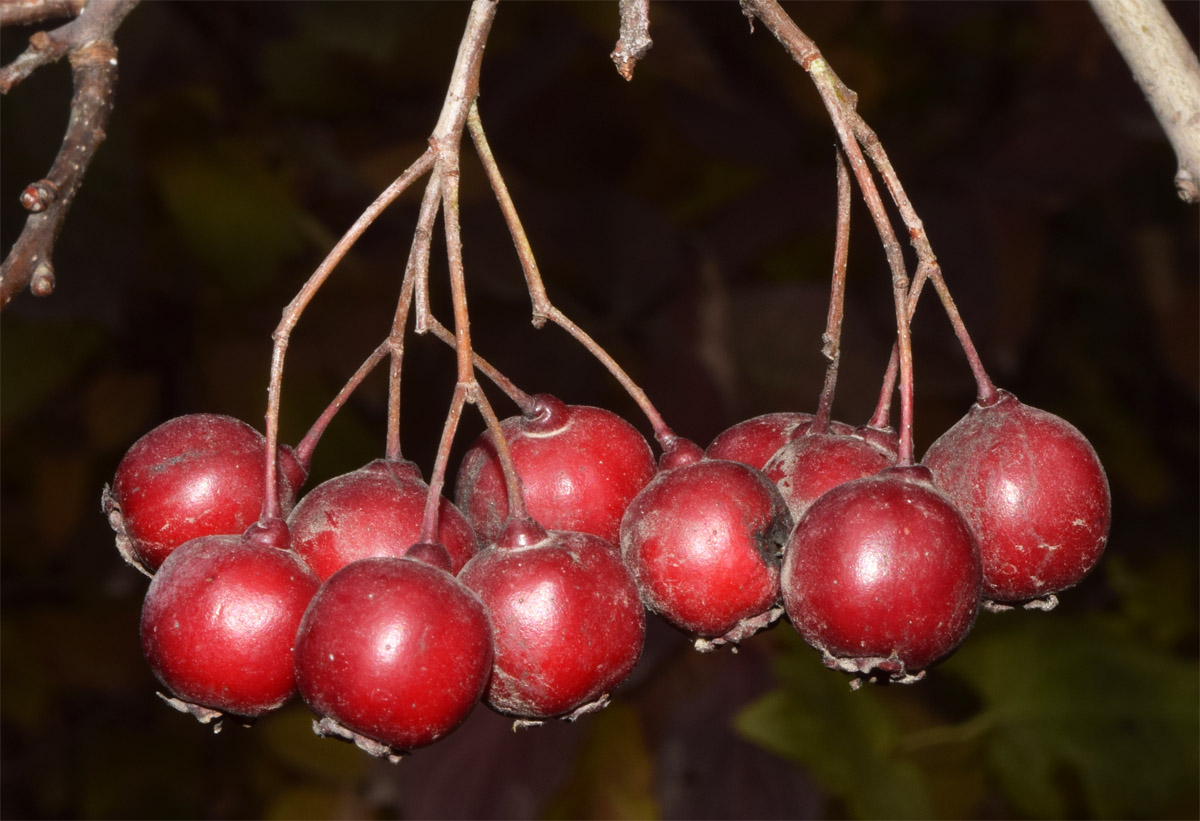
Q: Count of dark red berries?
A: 11